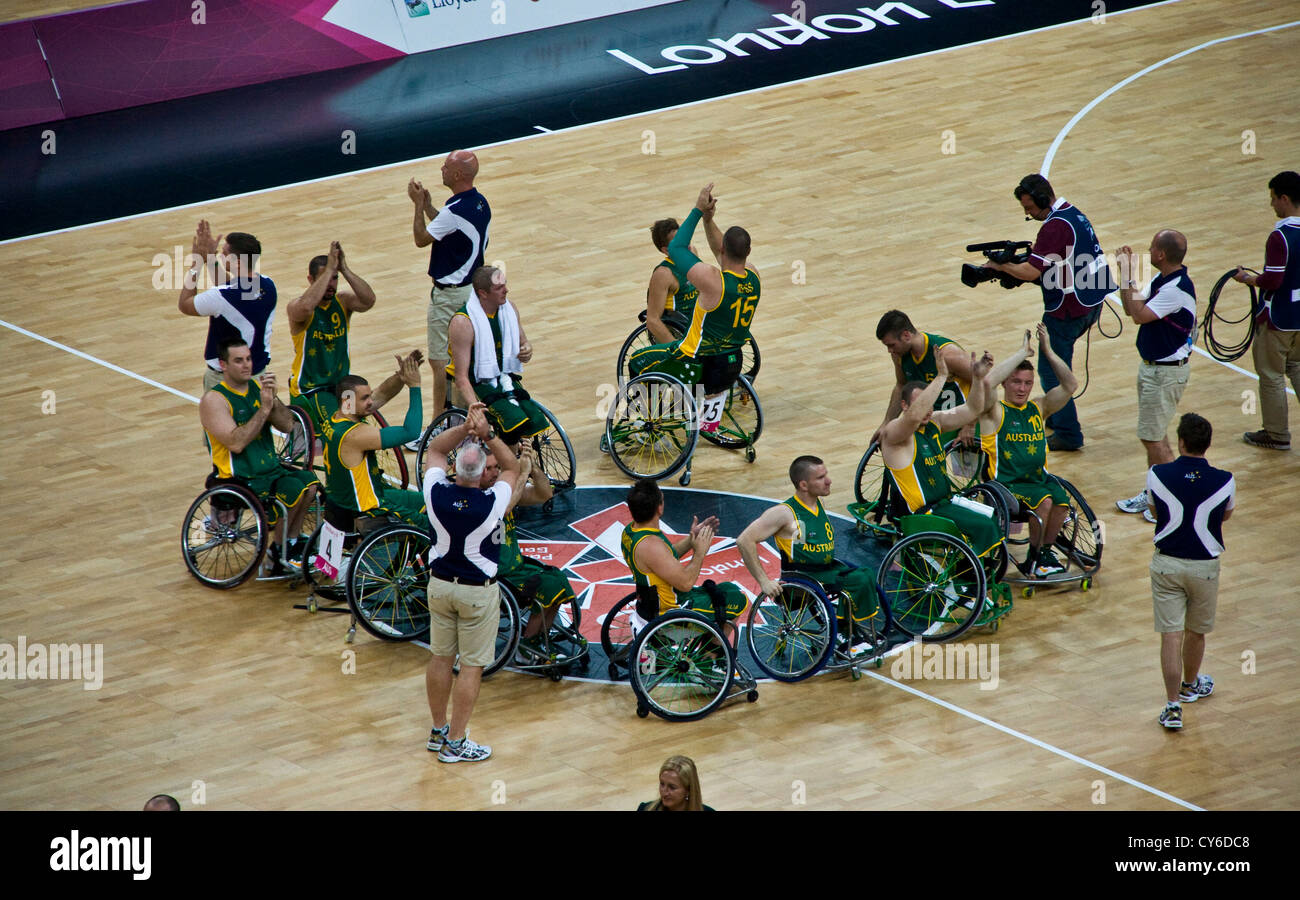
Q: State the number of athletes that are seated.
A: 12